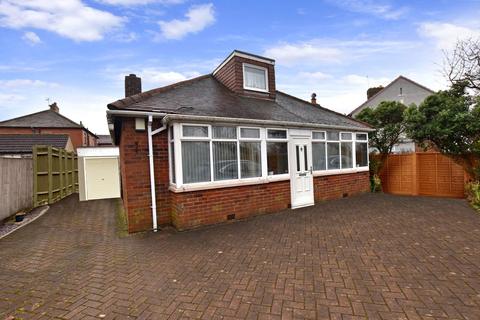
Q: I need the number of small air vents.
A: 2